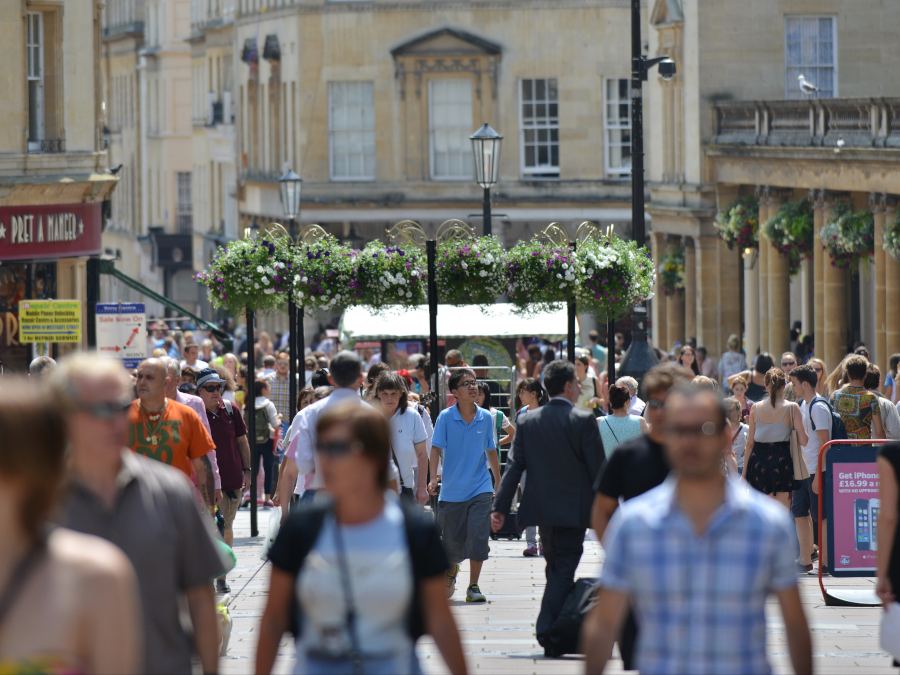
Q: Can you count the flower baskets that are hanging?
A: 11